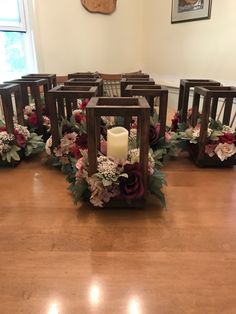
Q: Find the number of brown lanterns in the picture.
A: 12